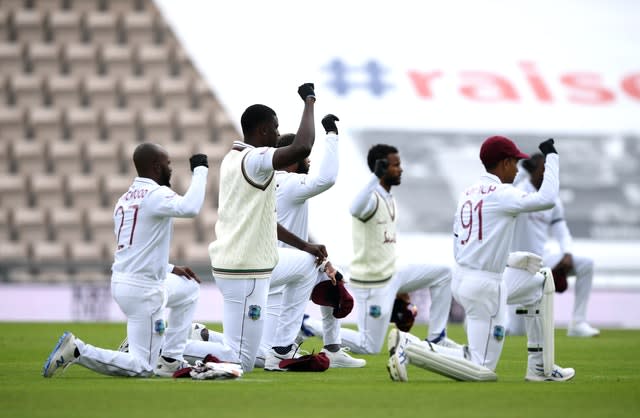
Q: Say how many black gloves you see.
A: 5